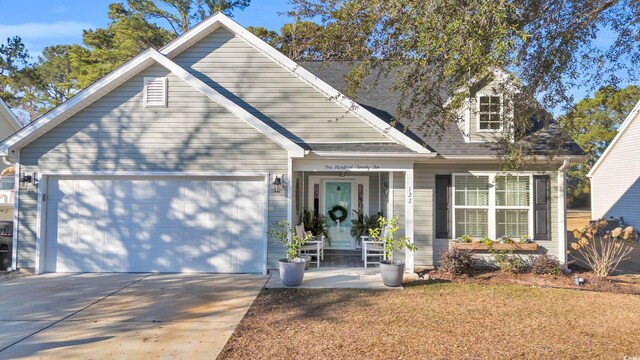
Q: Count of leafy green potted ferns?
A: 2